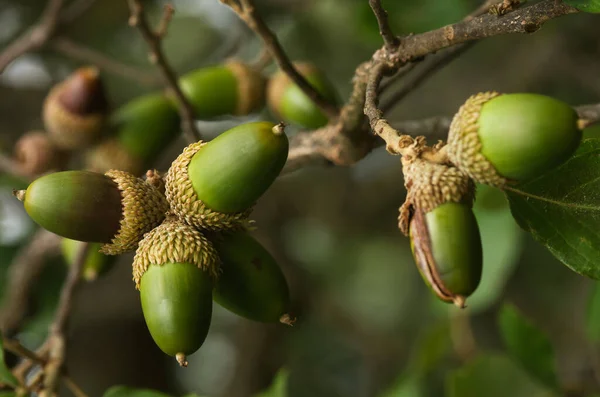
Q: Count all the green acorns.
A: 10